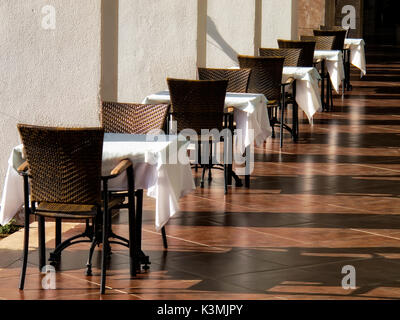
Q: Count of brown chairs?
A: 10